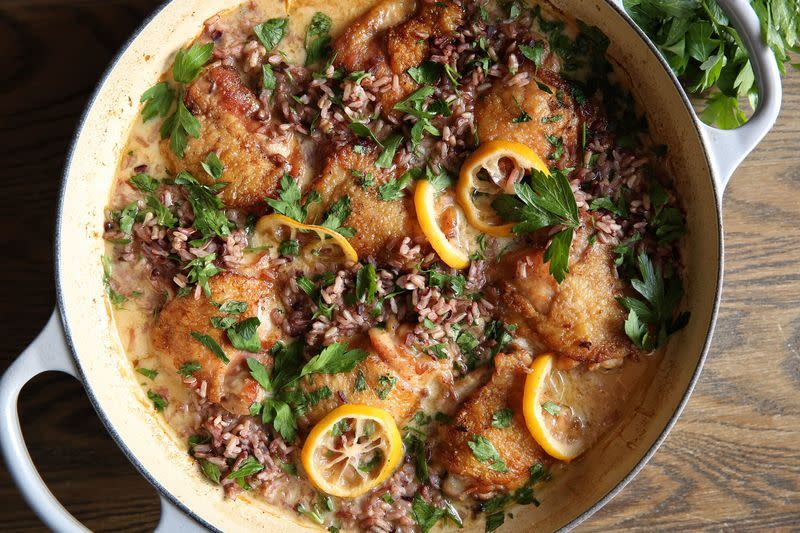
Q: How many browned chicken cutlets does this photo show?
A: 8